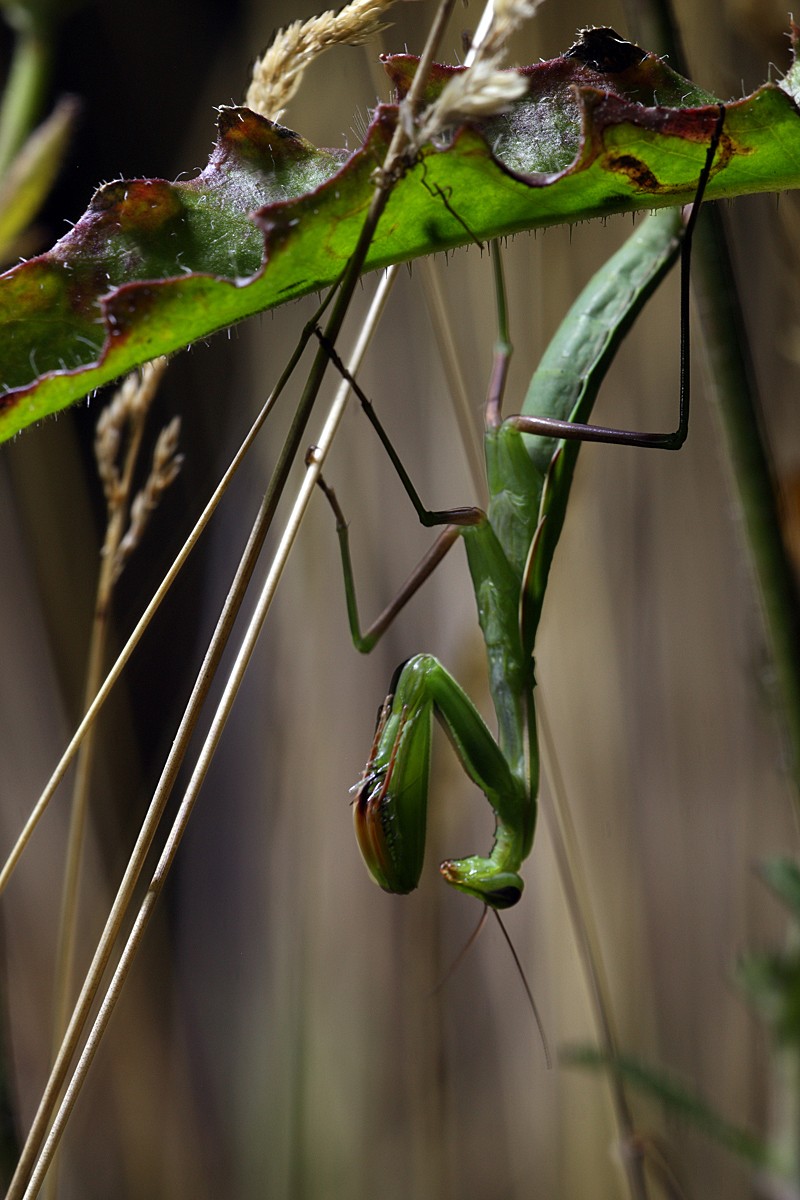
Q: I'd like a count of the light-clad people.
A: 0